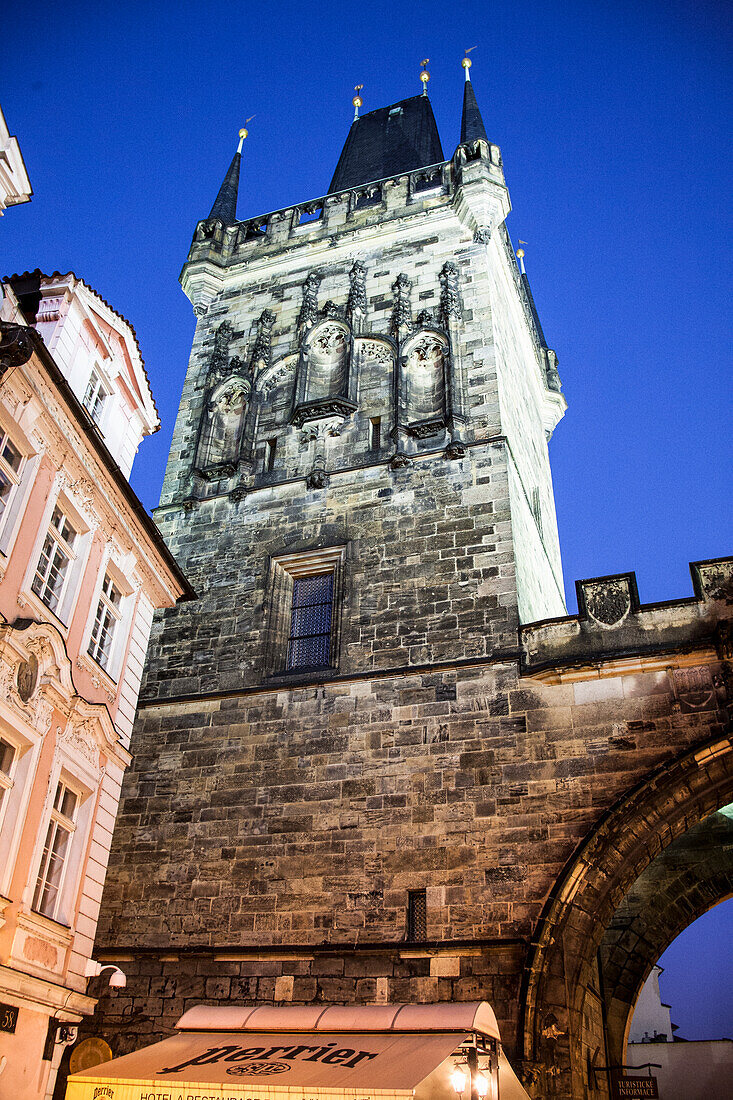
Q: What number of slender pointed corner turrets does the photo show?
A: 3